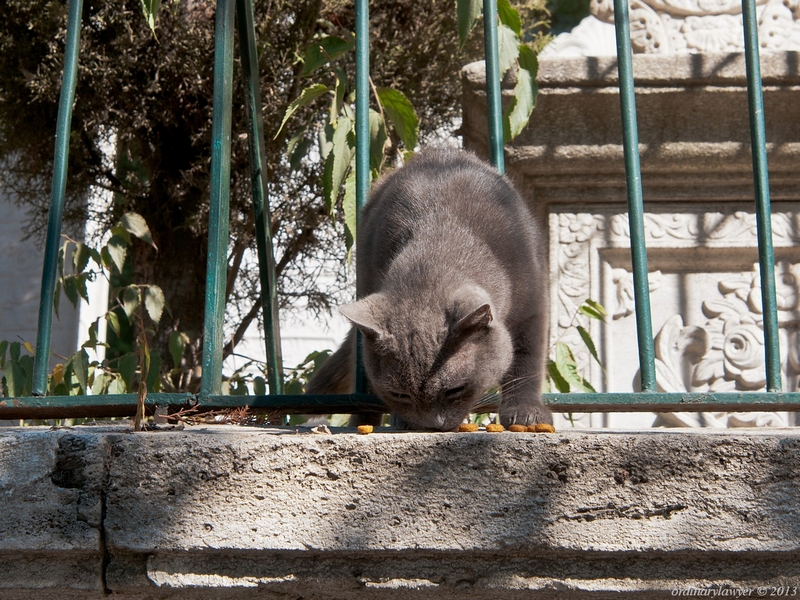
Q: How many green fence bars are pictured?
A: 7